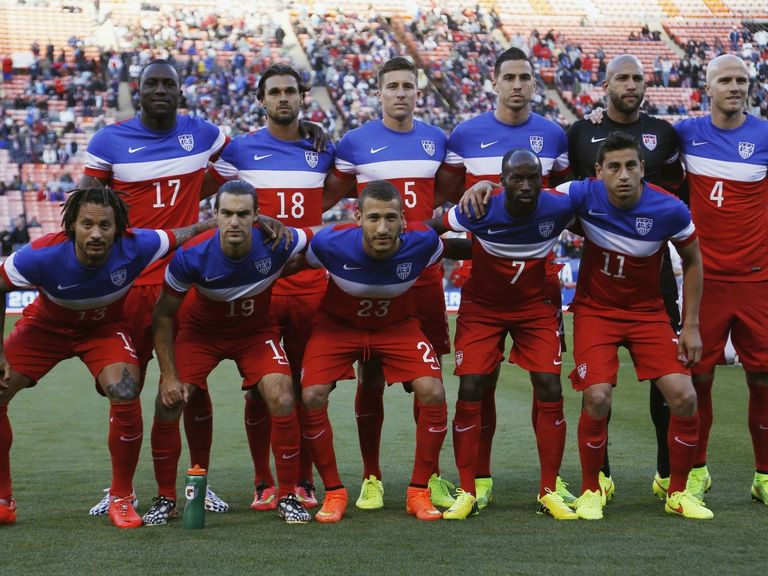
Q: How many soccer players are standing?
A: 6